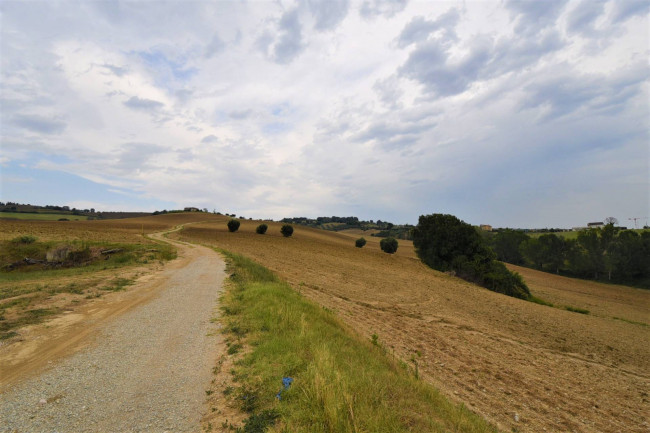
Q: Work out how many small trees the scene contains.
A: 5